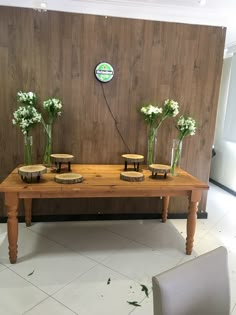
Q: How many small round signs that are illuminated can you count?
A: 1